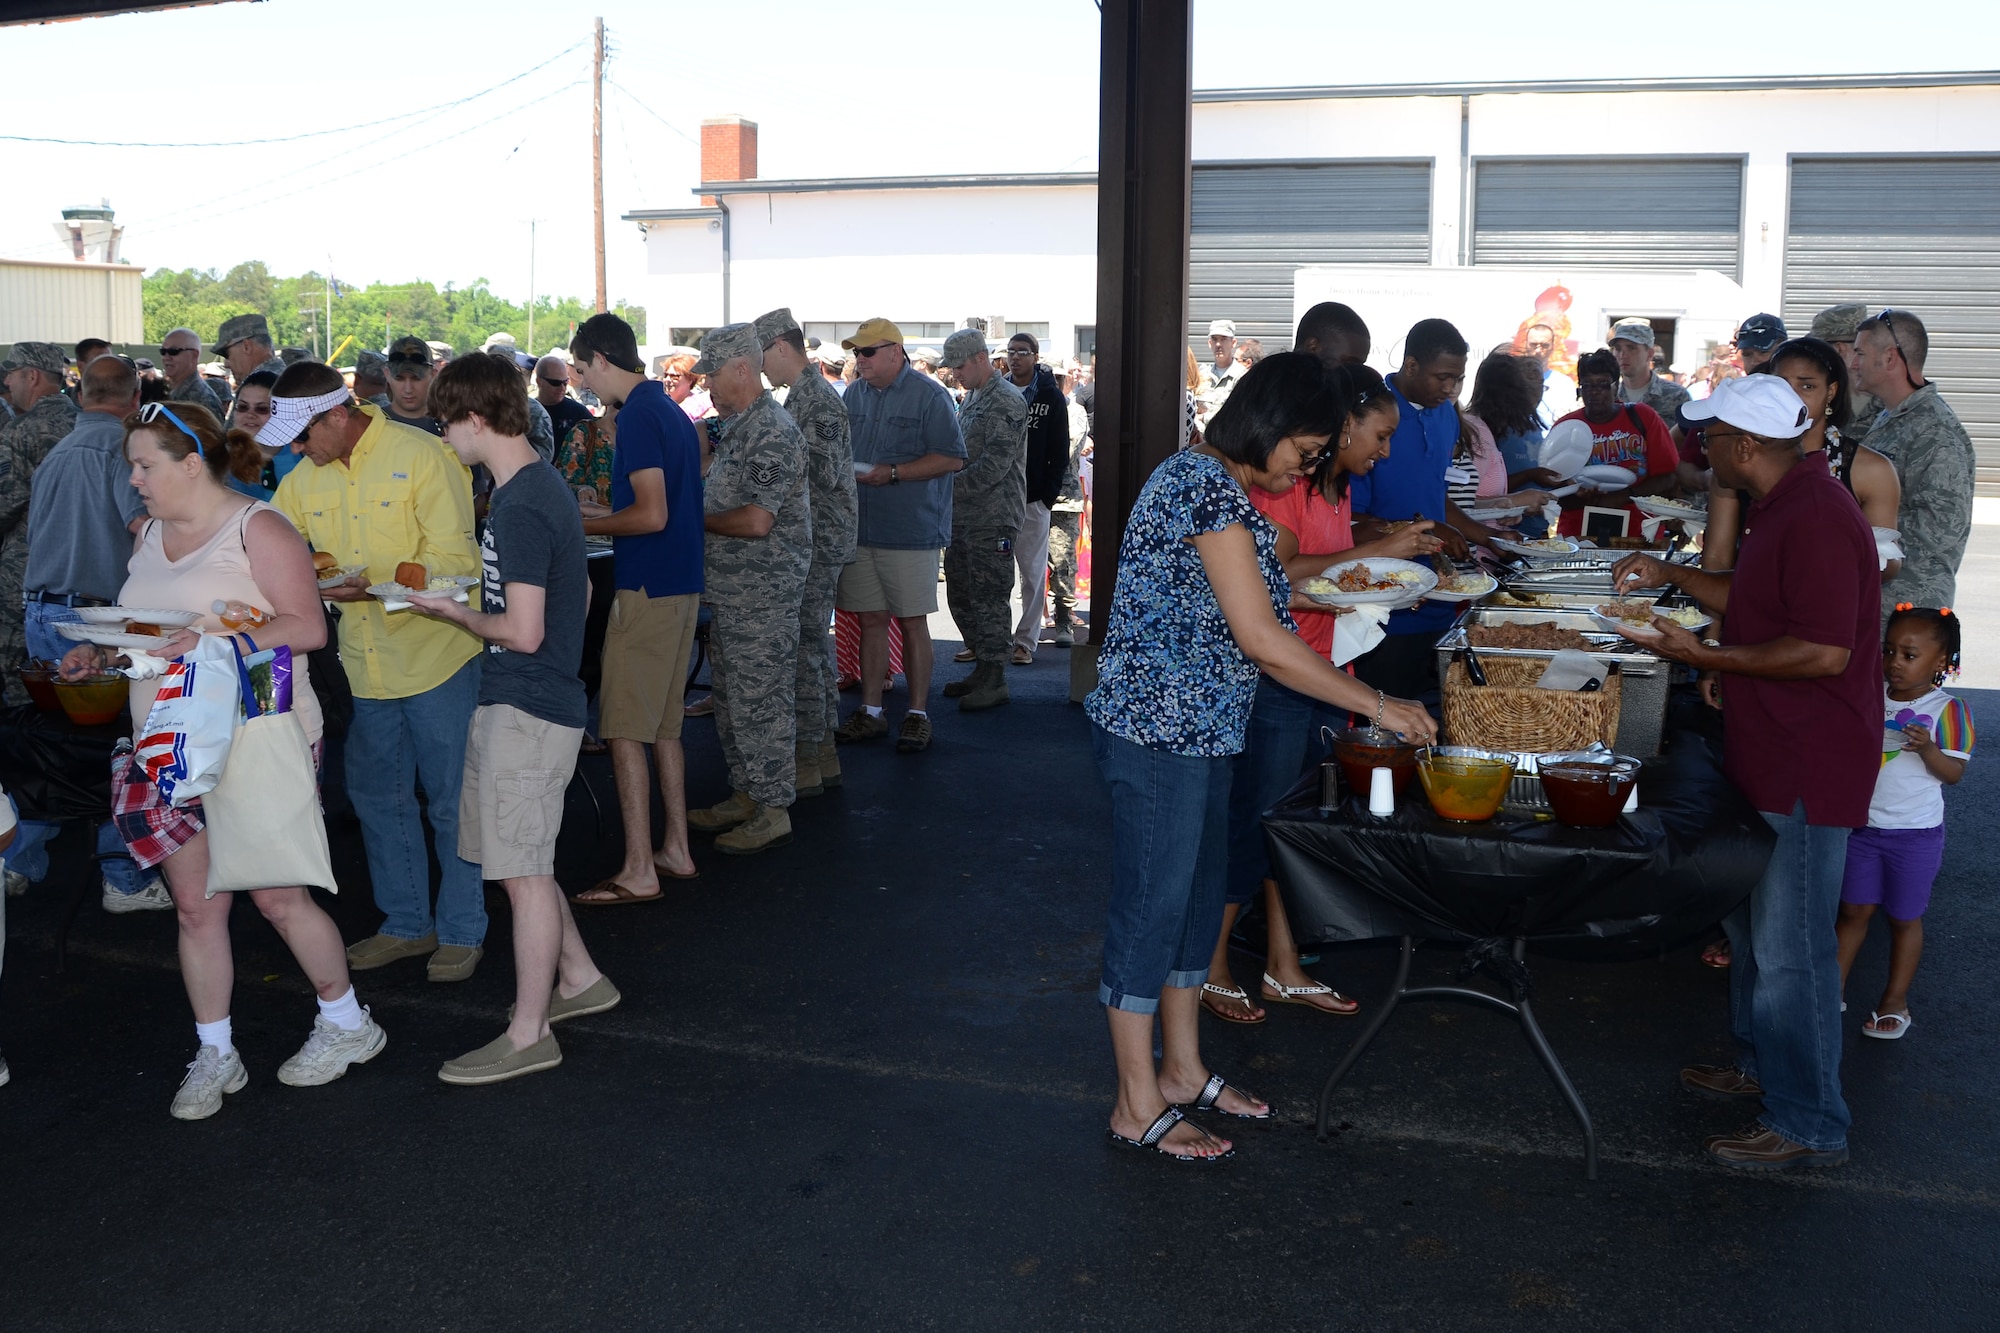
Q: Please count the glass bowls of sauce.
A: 5